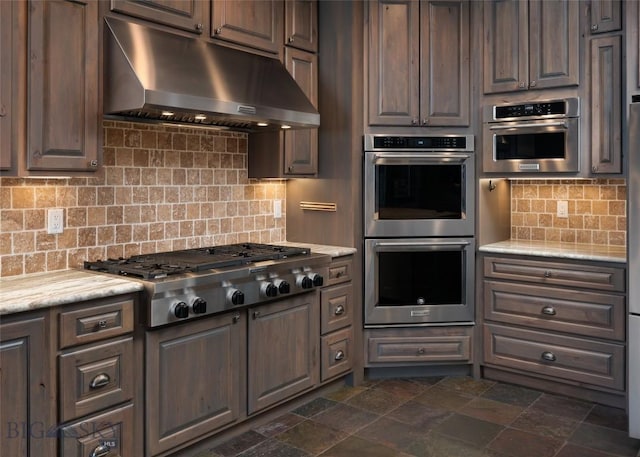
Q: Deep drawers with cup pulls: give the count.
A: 6